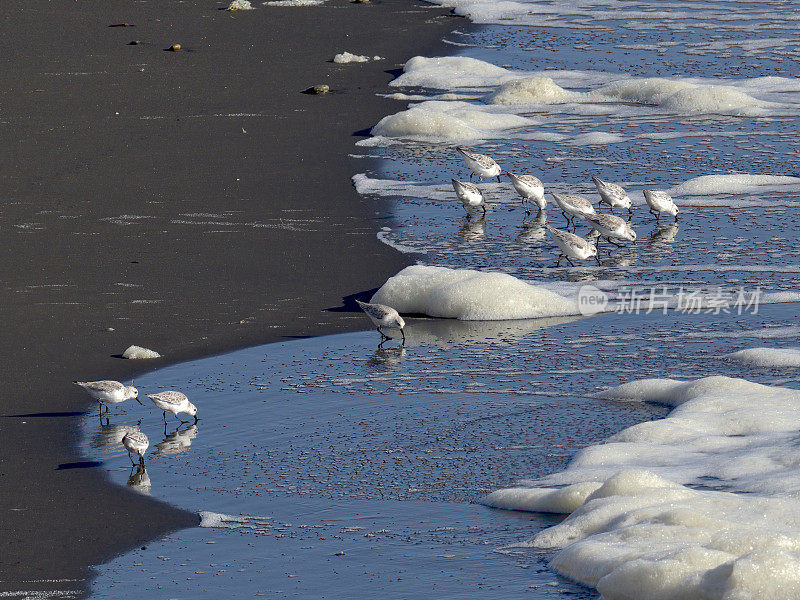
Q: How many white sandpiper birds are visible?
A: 12